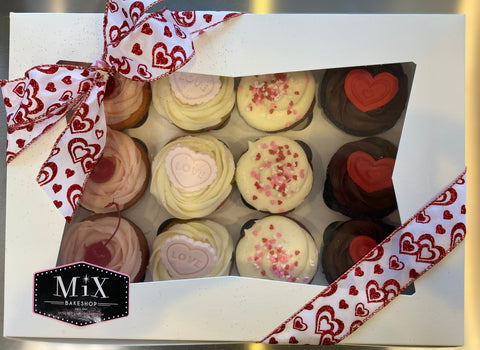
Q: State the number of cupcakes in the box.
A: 12